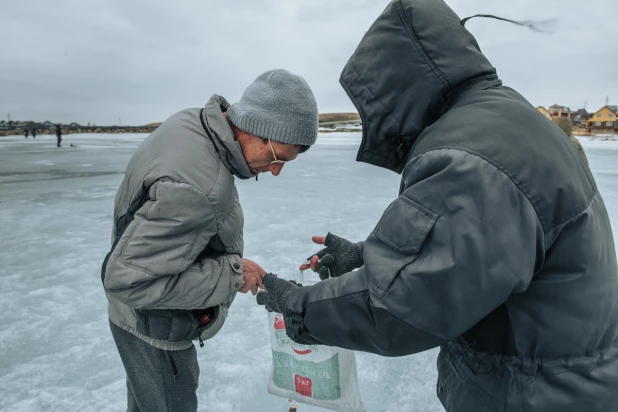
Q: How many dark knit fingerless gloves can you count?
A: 2